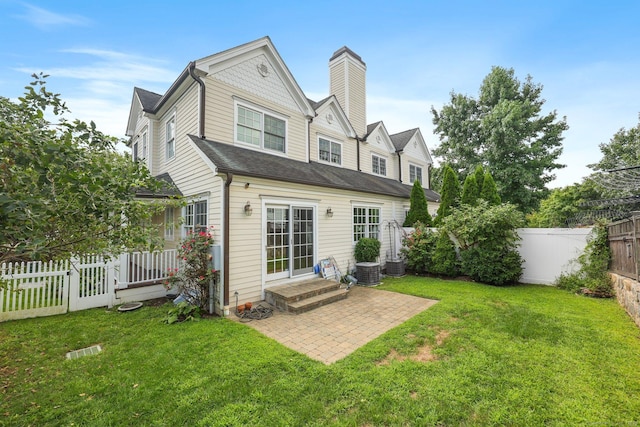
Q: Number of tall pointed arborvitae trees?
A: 5